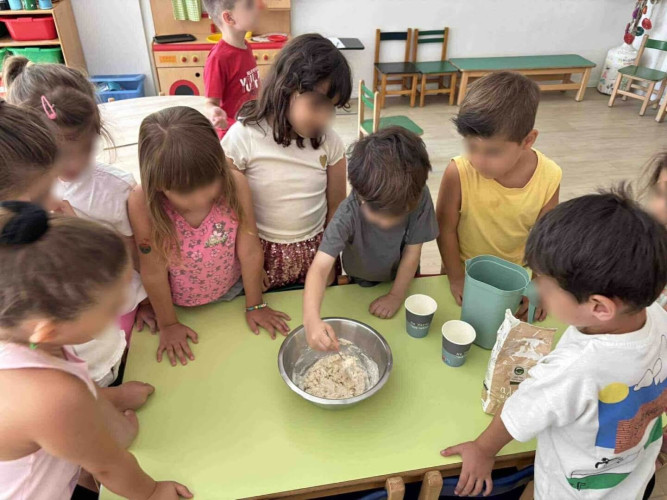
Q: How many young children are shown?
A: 10